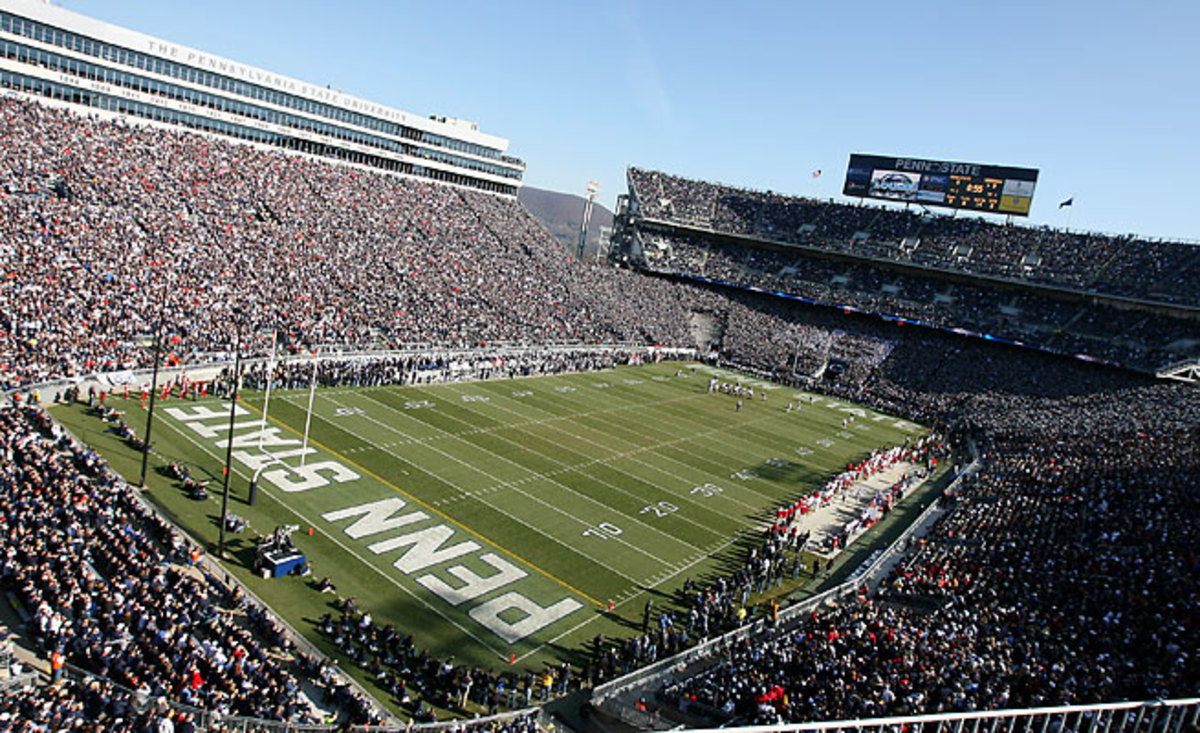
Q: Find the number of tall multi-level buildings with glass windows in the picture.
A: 1